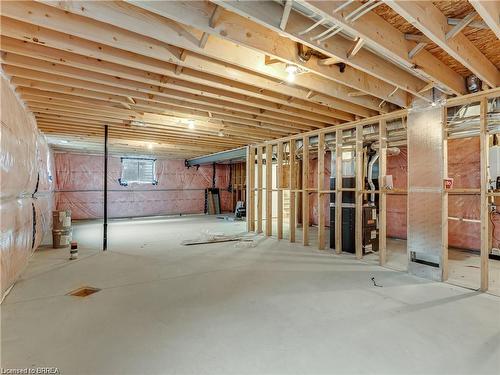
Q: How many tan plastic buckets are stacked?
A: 2